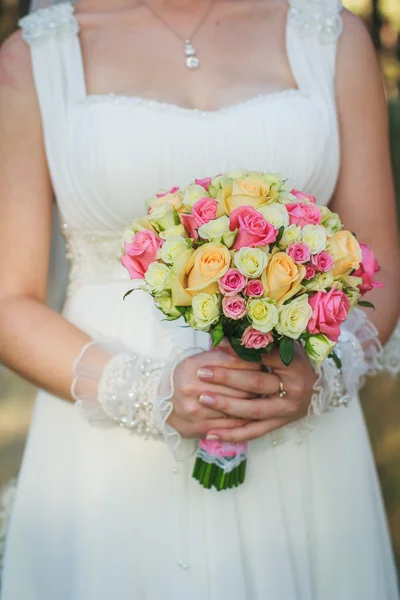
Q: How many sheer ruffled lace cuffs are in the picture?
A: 2